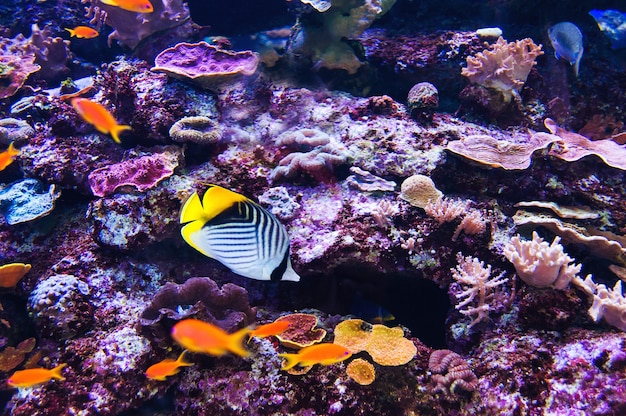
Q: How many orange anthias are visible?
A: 9